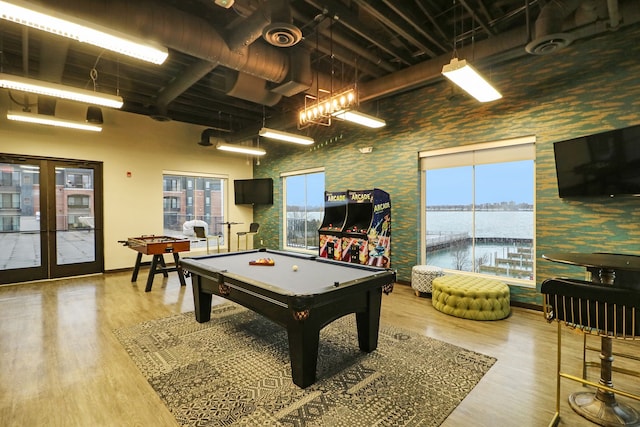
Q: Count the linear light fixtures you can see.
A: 7